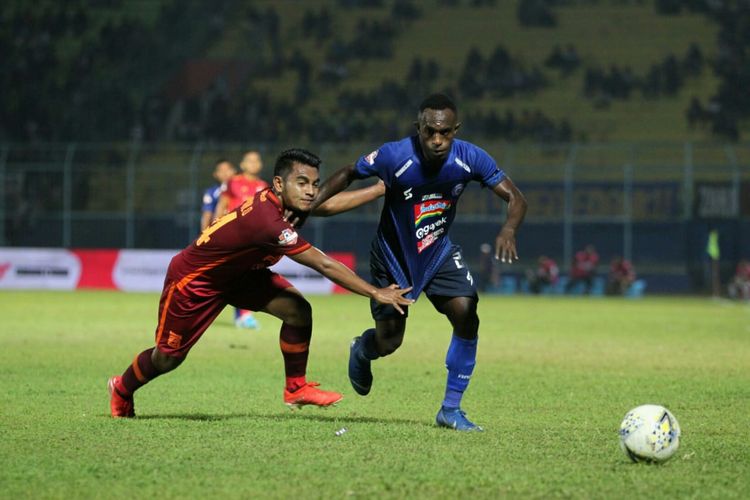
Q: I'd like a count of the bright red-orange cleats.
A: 2